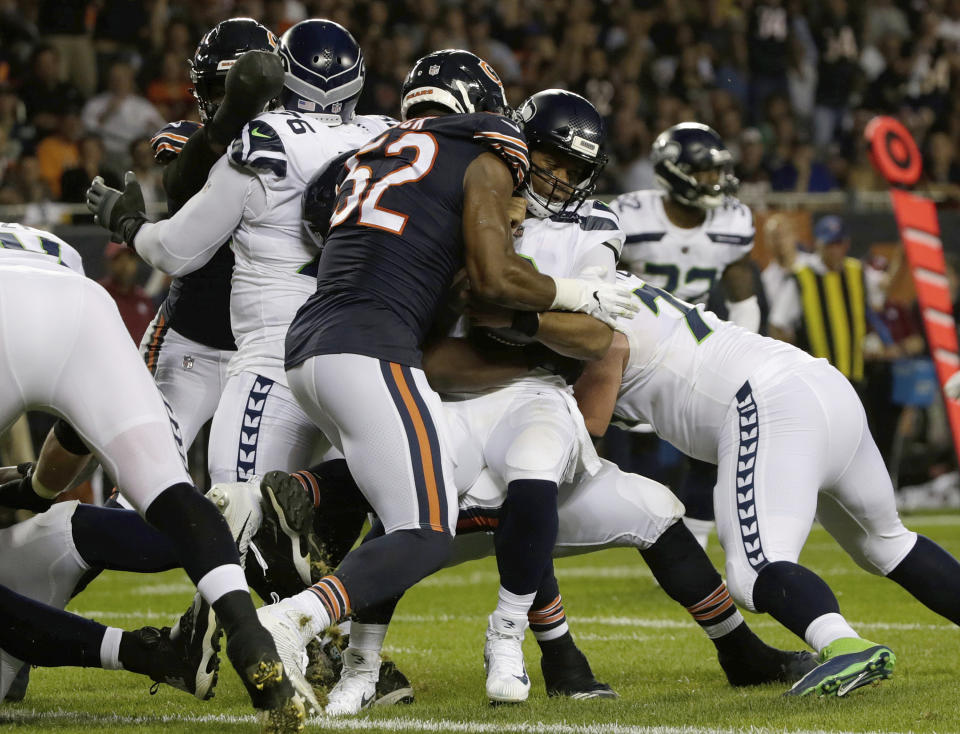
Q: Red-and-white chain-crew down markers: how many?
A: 1